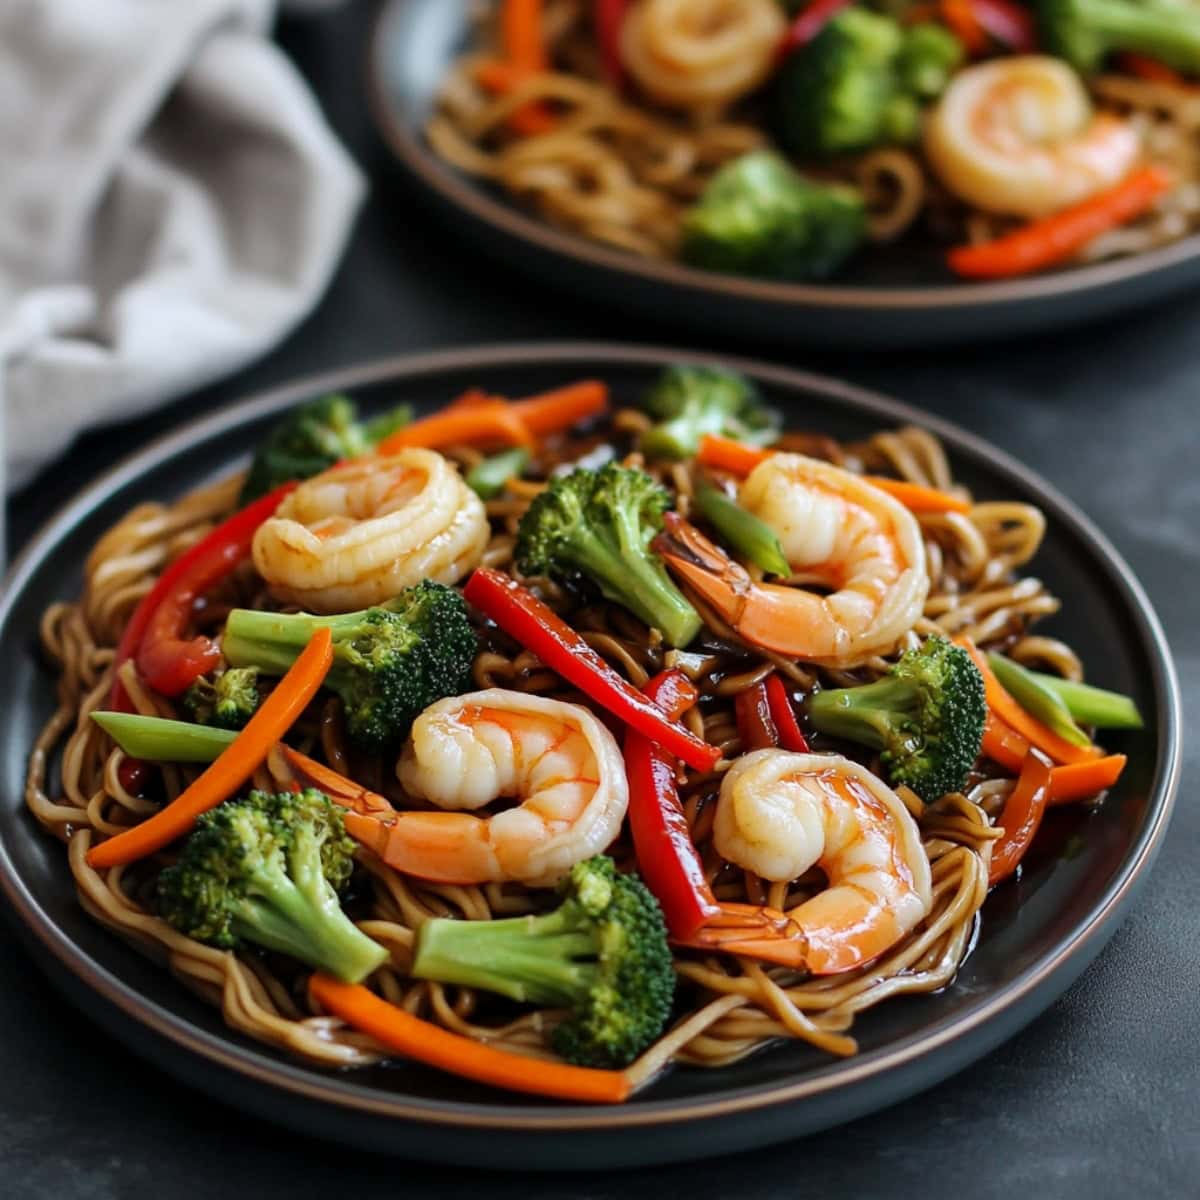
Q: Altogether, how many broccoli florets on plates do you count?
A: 11